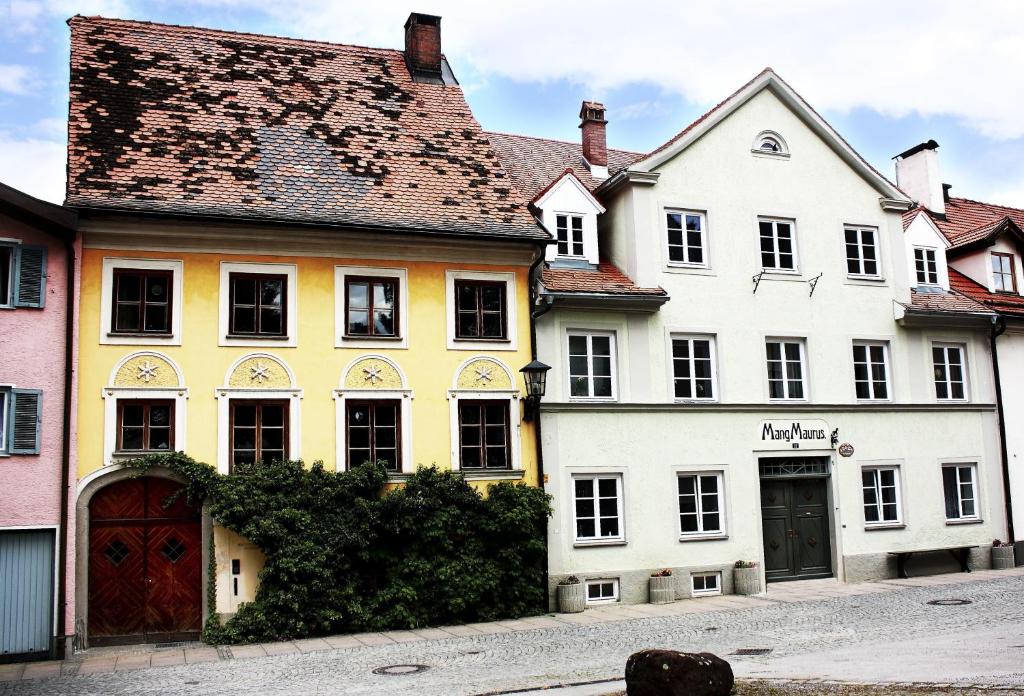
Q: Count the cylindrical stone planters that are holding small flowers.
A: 4